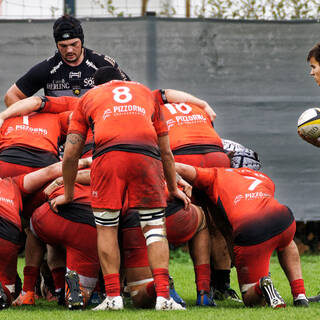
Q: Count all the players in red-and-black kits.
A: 8